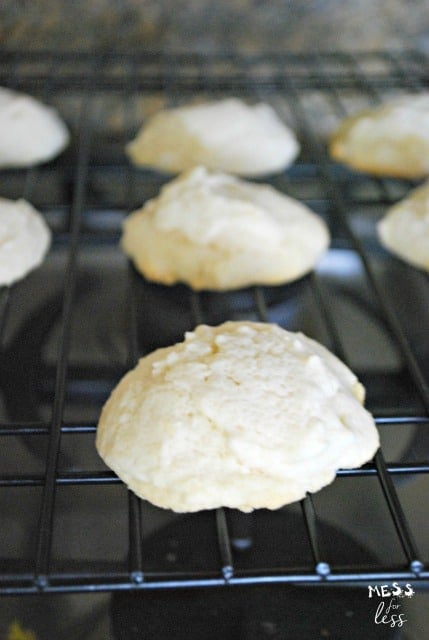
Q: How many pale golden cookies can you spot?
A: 7